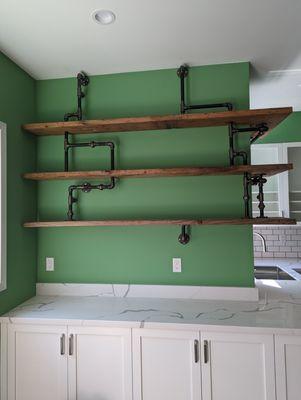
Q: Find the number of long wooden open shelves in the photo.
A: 3